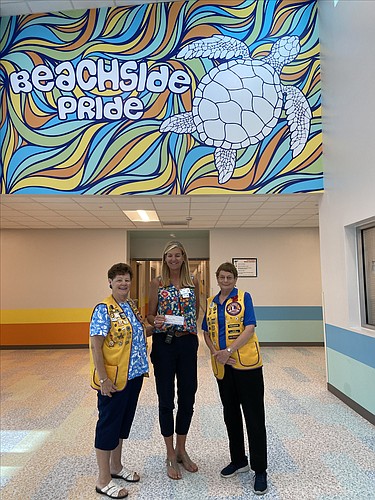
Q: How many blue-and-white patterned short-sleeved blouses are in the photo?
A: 1